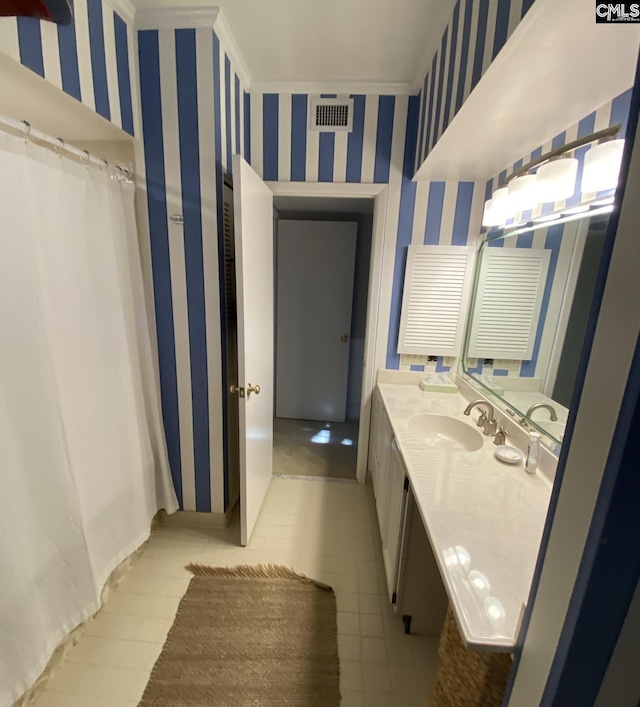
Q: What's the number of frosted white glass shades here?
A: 5